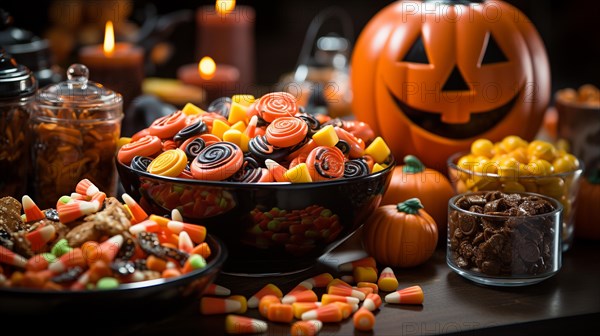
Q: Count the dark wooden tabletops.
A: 1